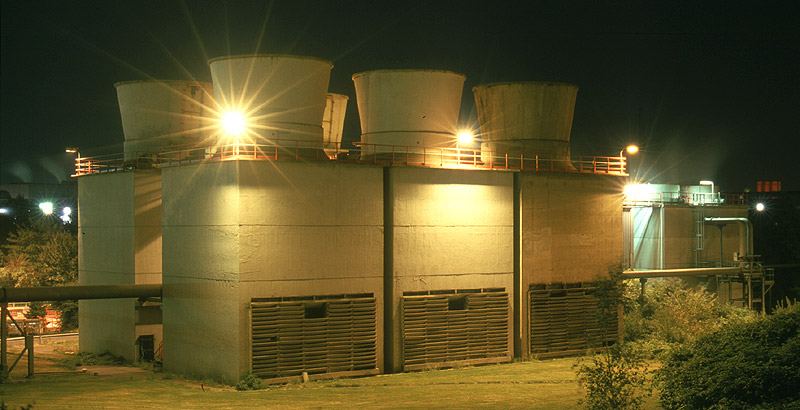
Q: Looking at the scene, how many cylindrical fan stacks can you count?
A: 5